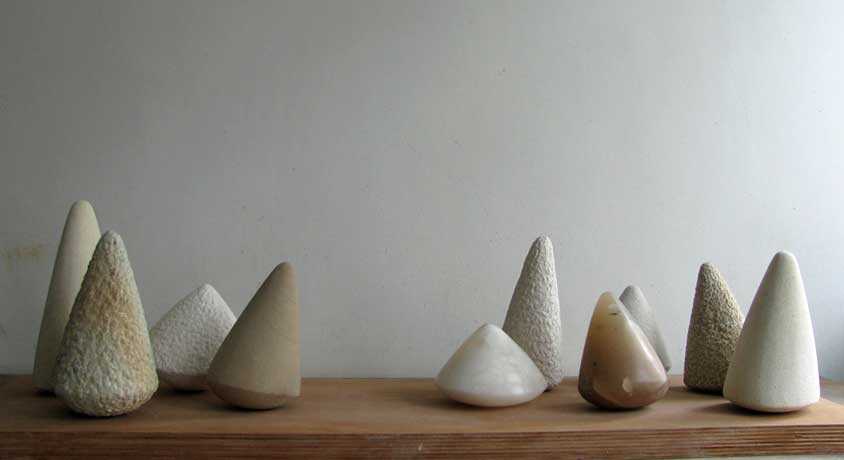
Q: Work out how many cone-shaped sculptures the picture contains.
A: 10